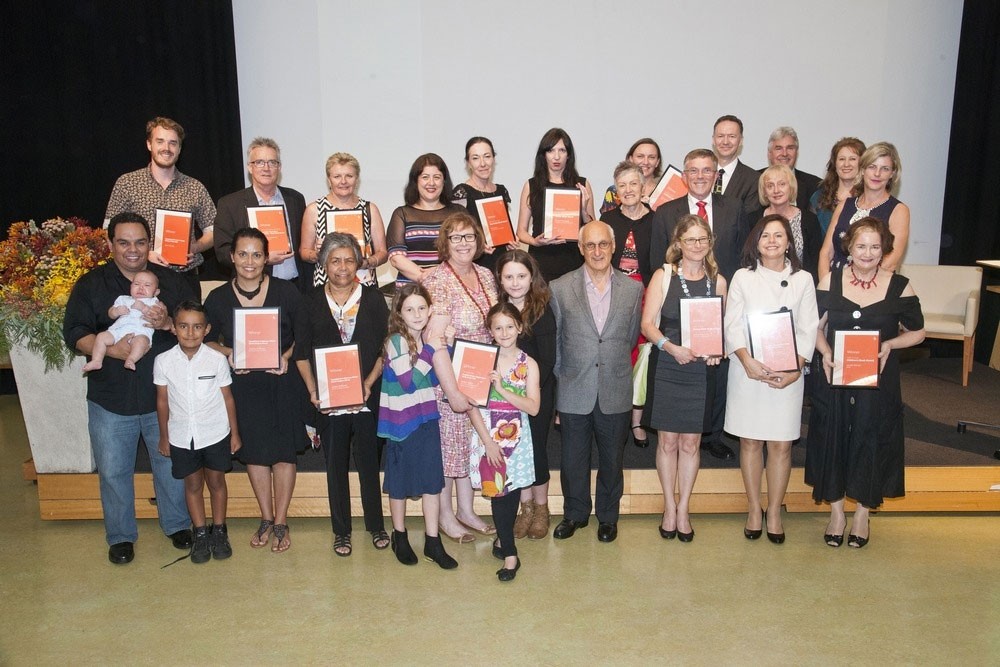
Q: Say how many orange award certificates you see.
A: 12